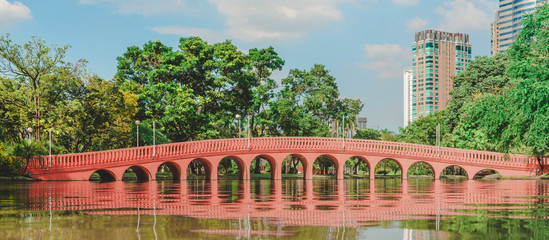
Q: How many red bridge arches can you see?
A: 13